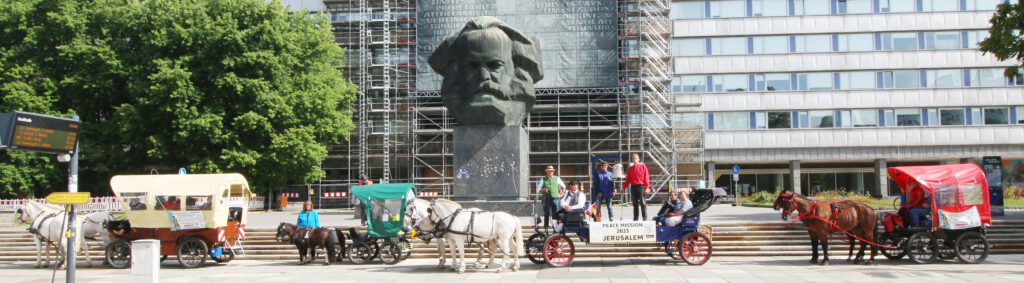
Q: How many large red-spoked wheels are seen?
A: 2